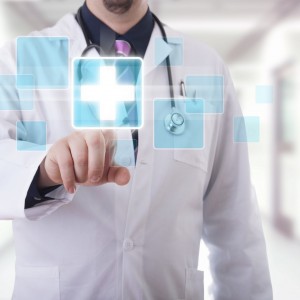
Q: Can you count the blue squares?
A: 10